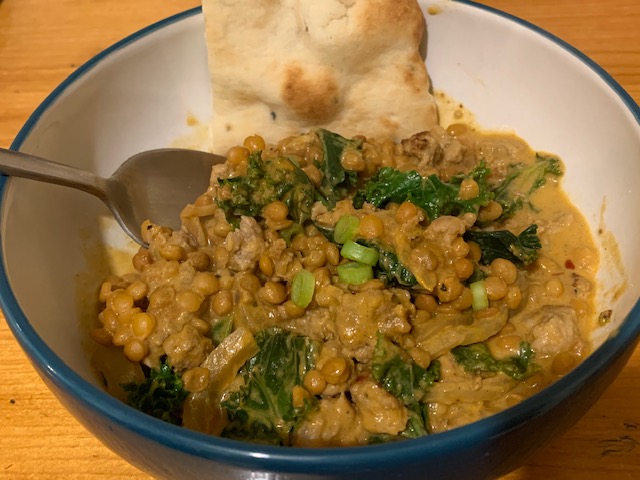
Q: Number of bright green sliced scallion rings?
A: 5